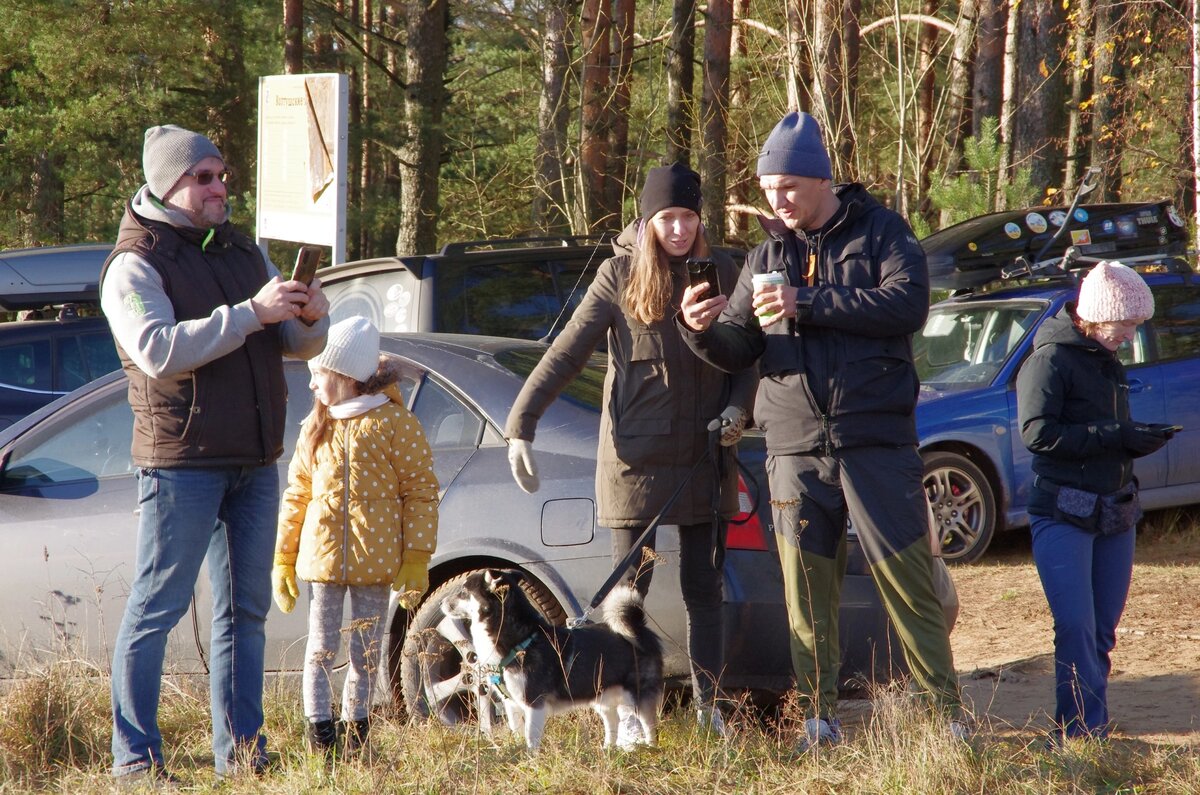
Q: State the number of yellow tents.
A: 0